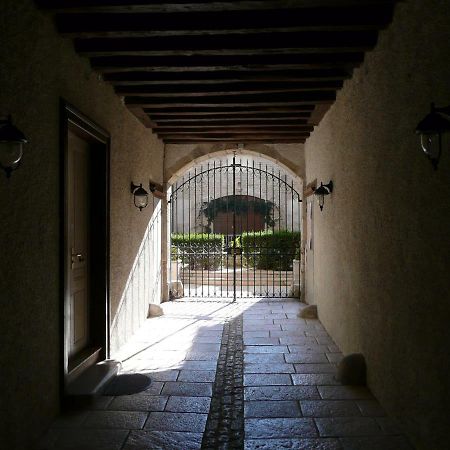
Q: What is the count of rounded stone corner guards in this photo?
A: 3